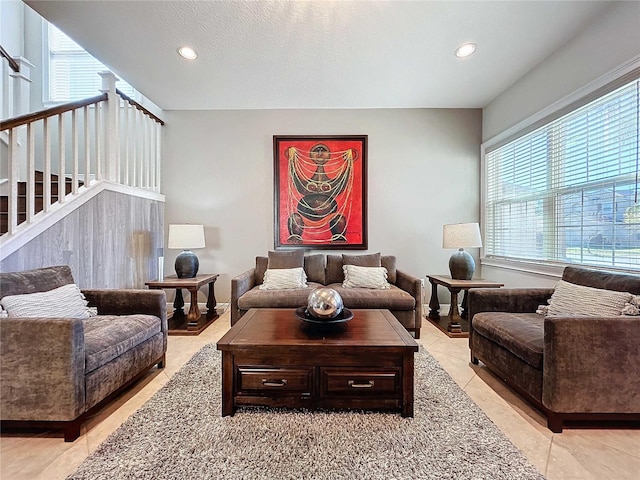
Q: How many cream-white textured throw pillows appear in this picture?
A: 4